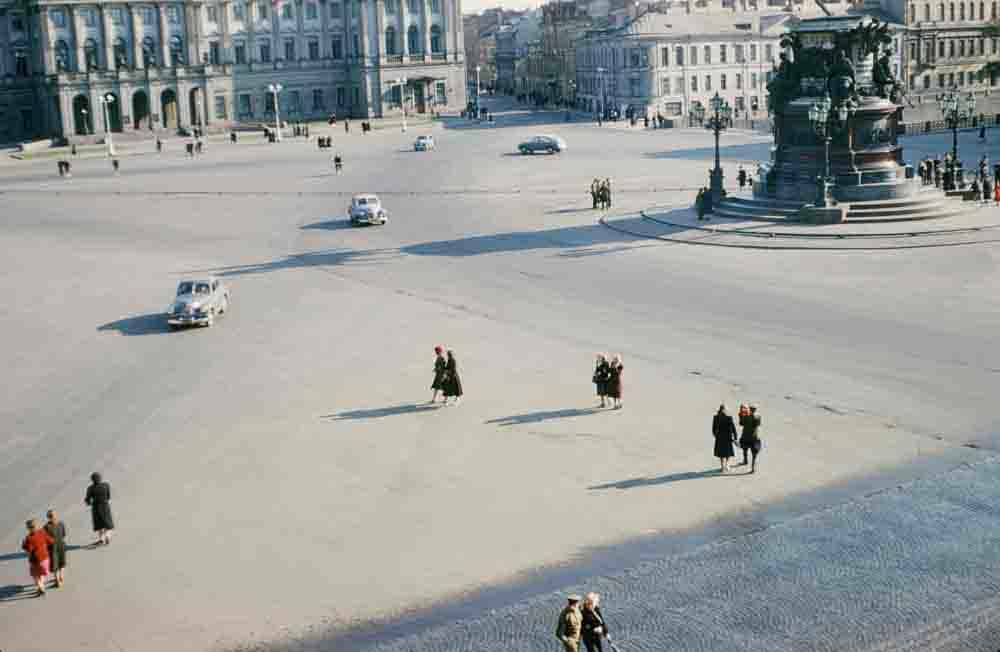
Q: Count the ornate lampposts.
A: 3